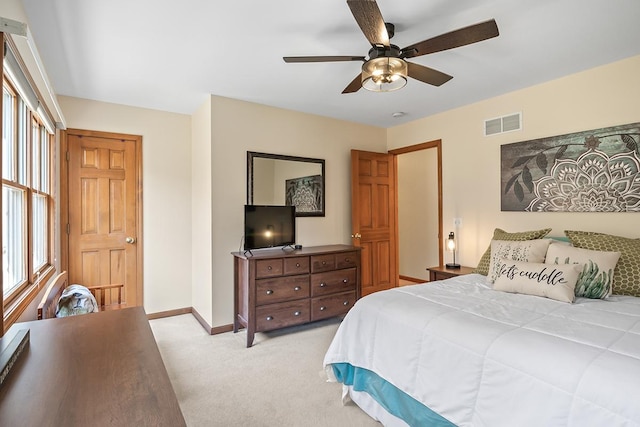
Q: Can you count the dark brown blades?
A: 5